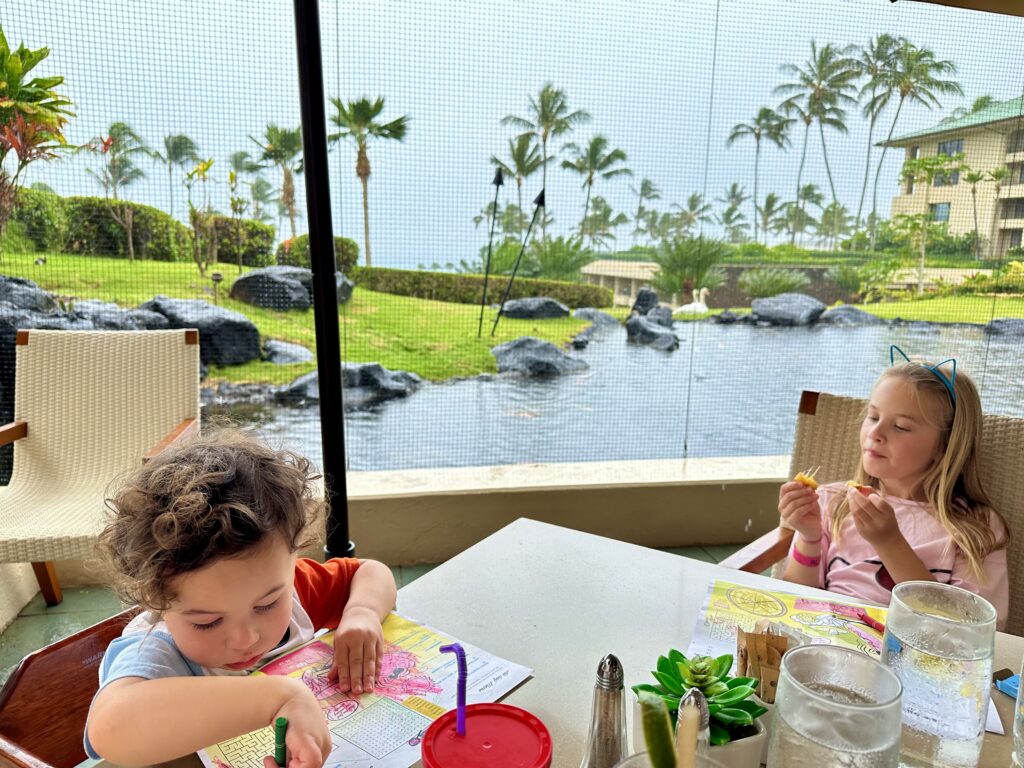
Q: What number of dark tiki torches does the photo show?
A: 2